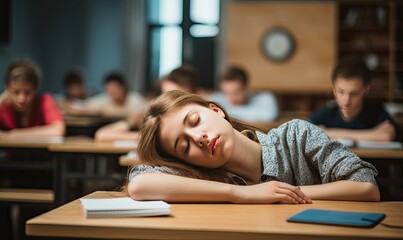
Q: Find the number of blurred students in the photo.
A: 6